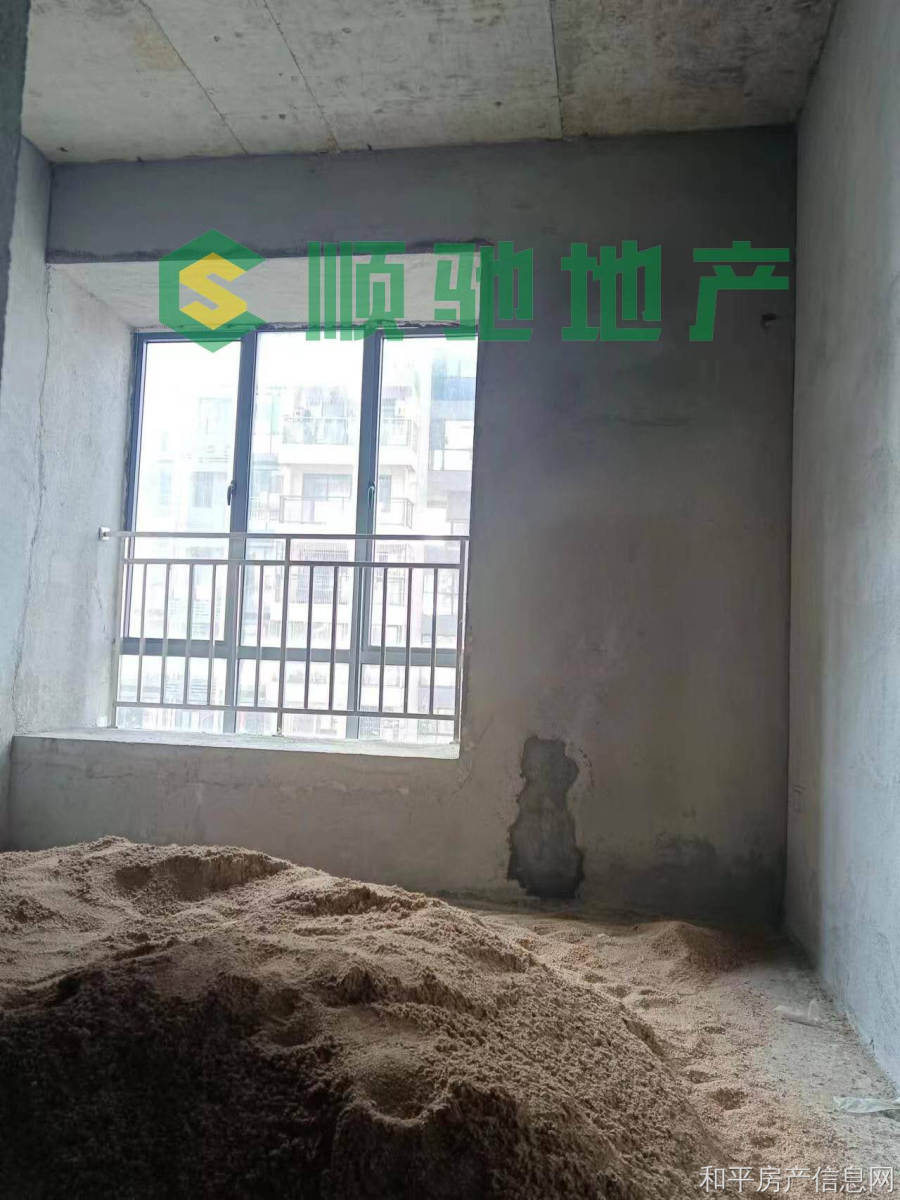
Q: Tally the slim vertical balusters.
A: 12